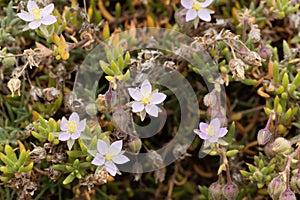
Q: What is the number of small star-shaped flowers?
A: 6